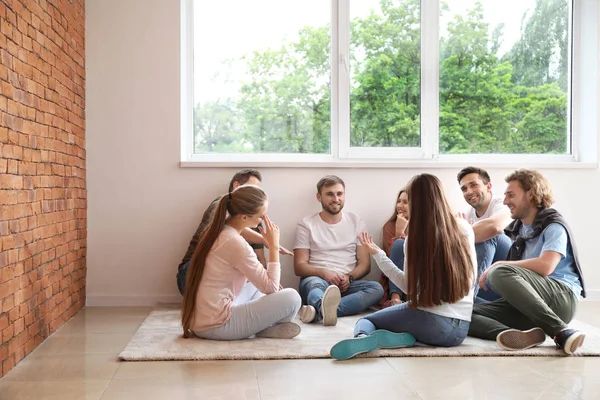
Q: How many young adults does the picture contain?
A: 7